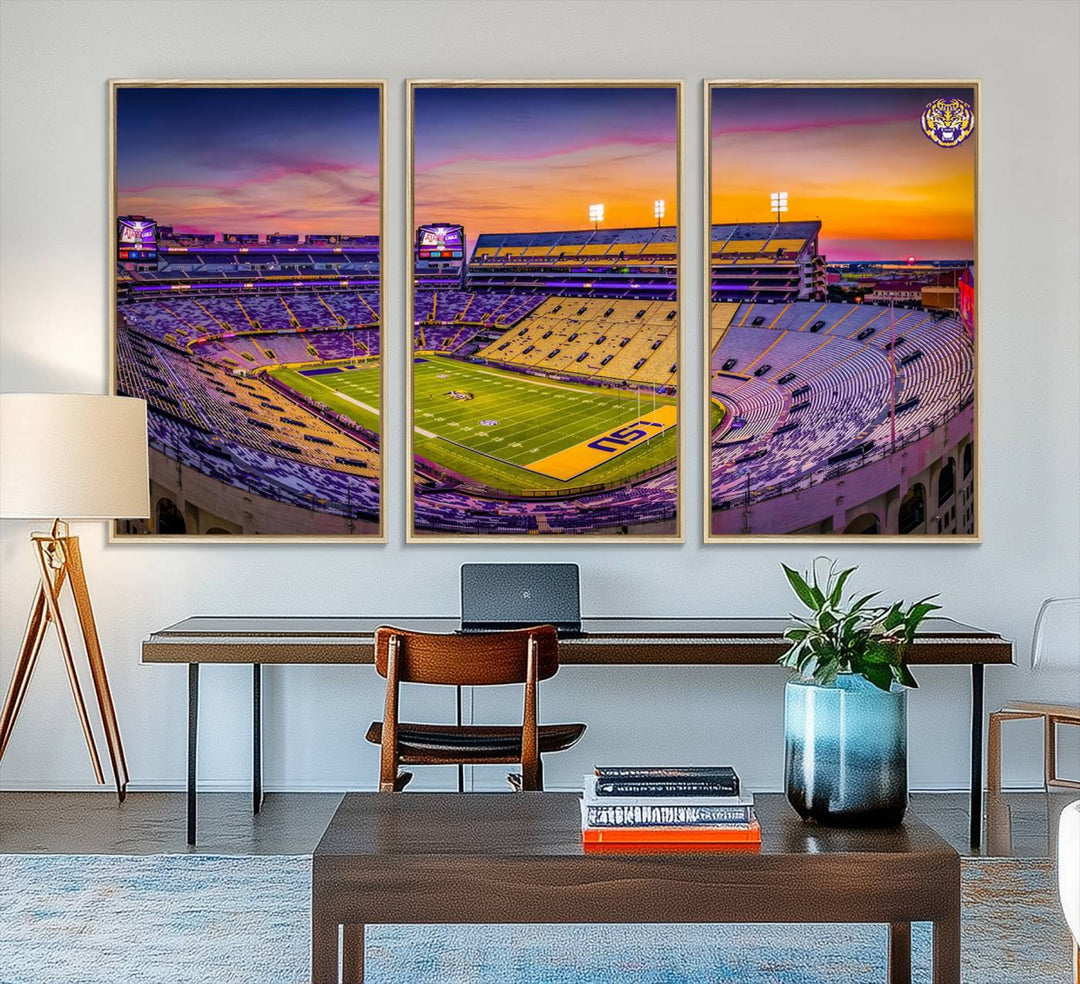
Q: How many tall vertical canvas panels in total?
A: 3